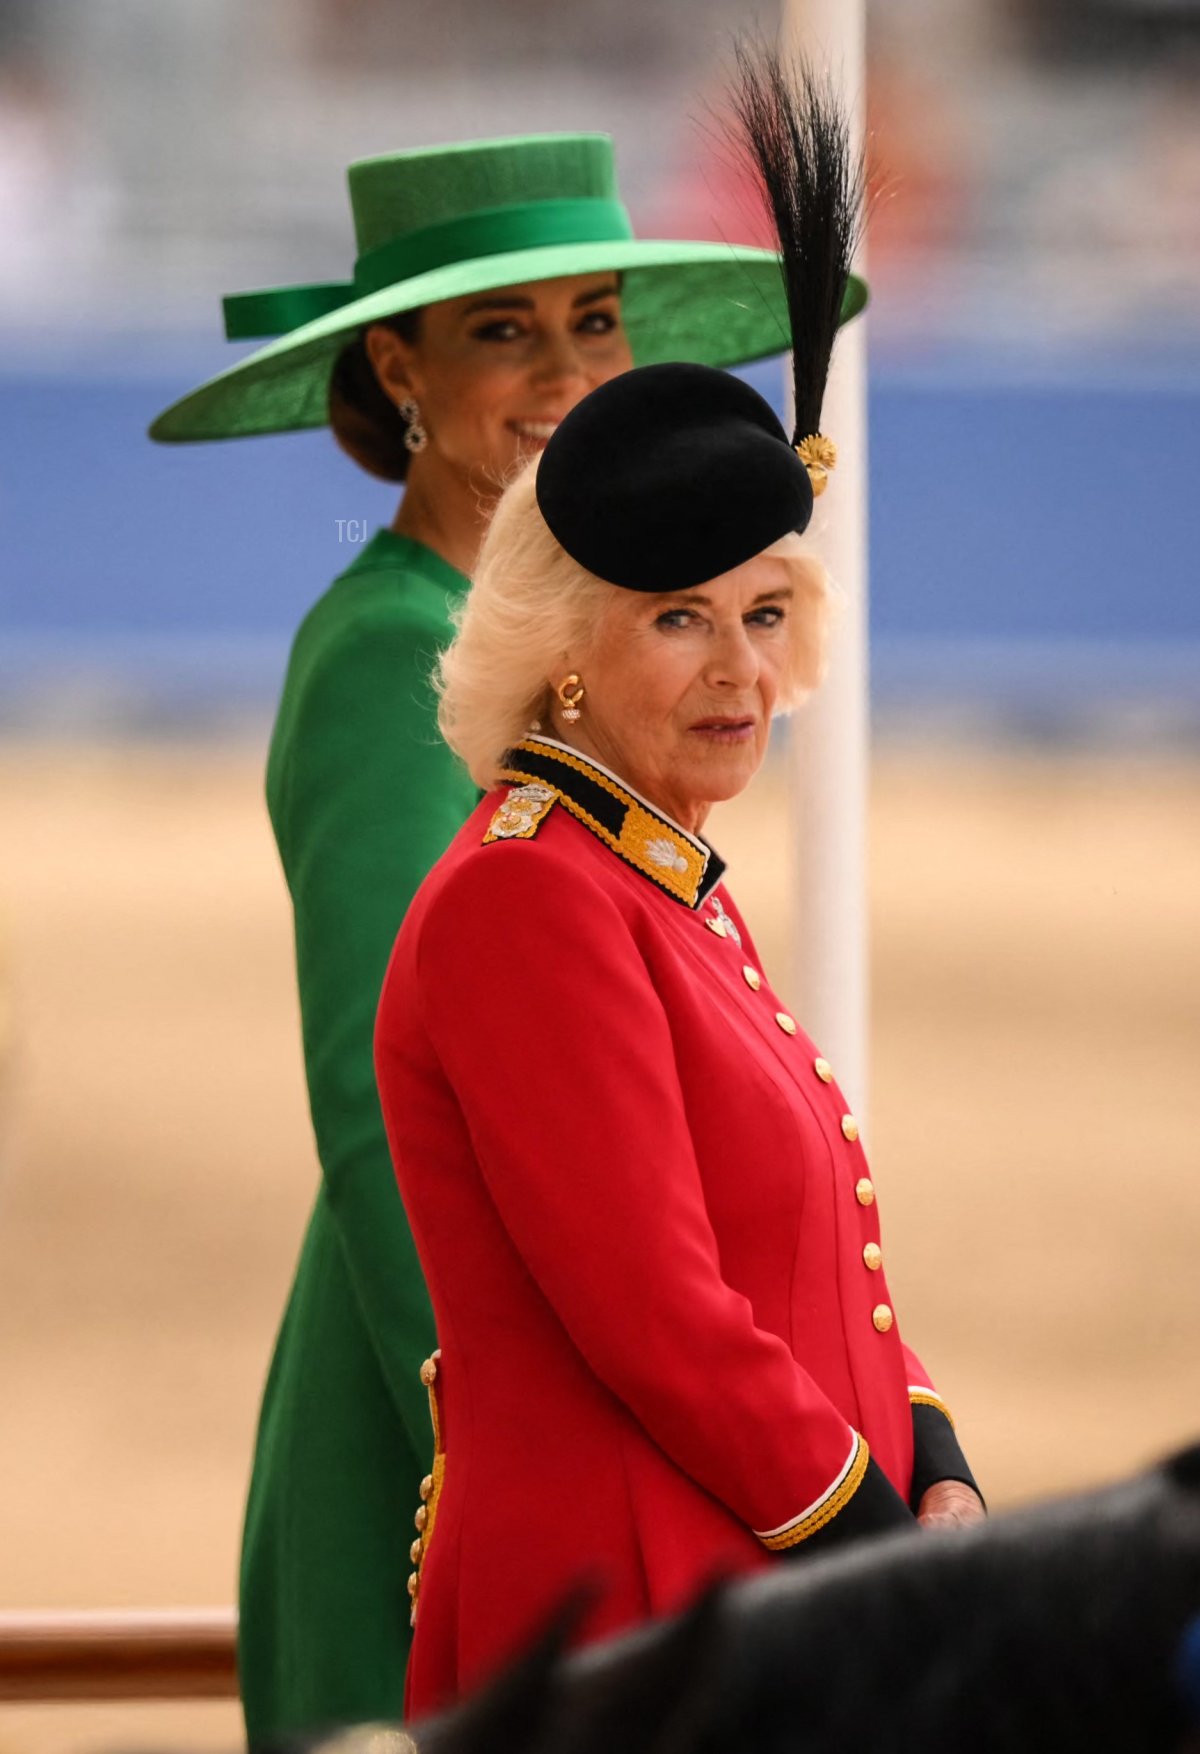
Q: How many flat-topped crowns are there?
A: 1